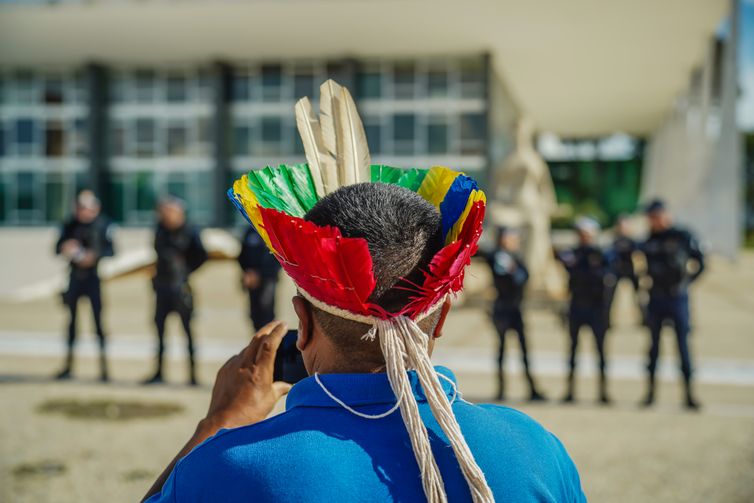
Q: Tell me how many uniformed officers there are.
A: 7